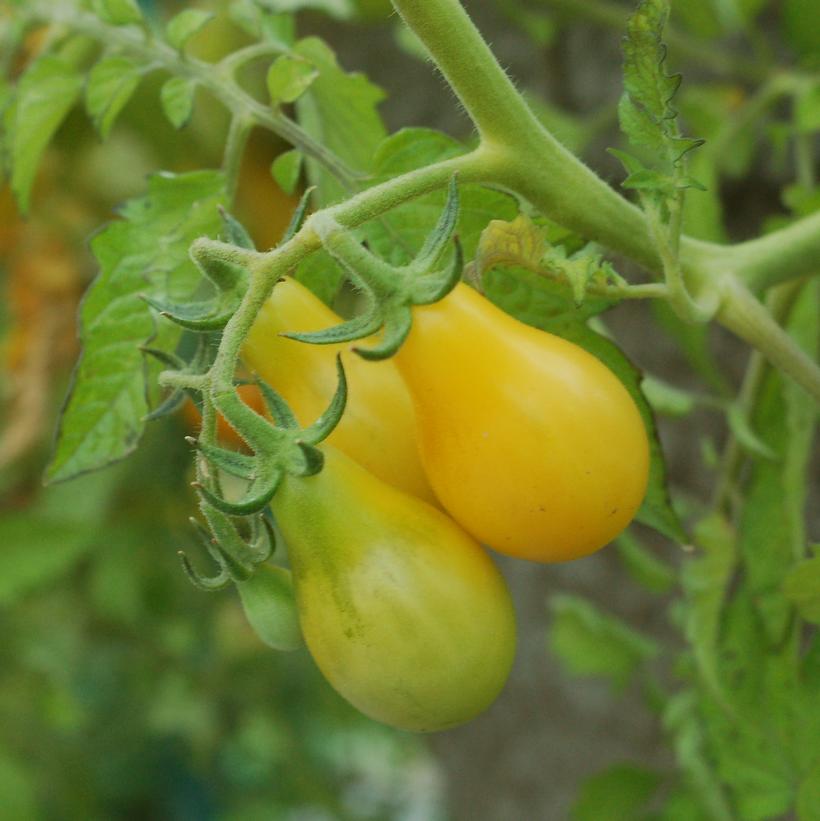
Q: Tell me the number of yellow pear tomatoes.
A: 3